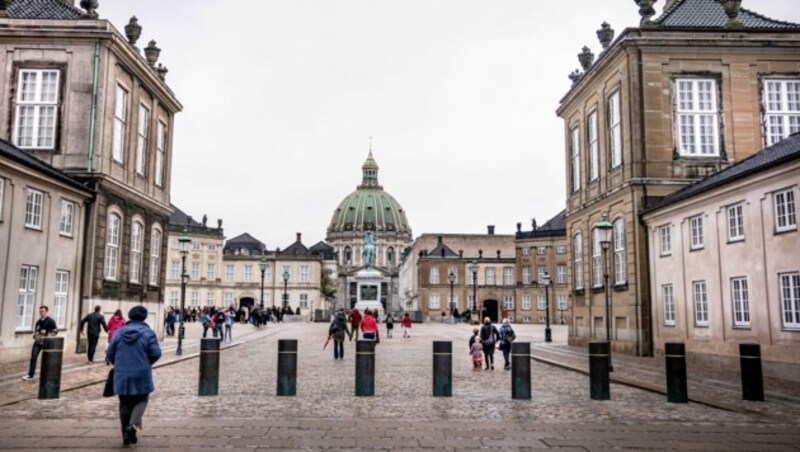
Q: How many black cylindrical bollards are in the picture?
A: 9